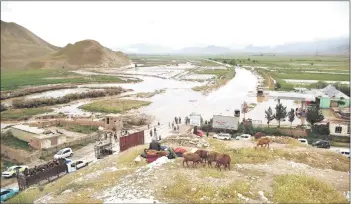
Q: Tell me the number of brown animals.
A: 5